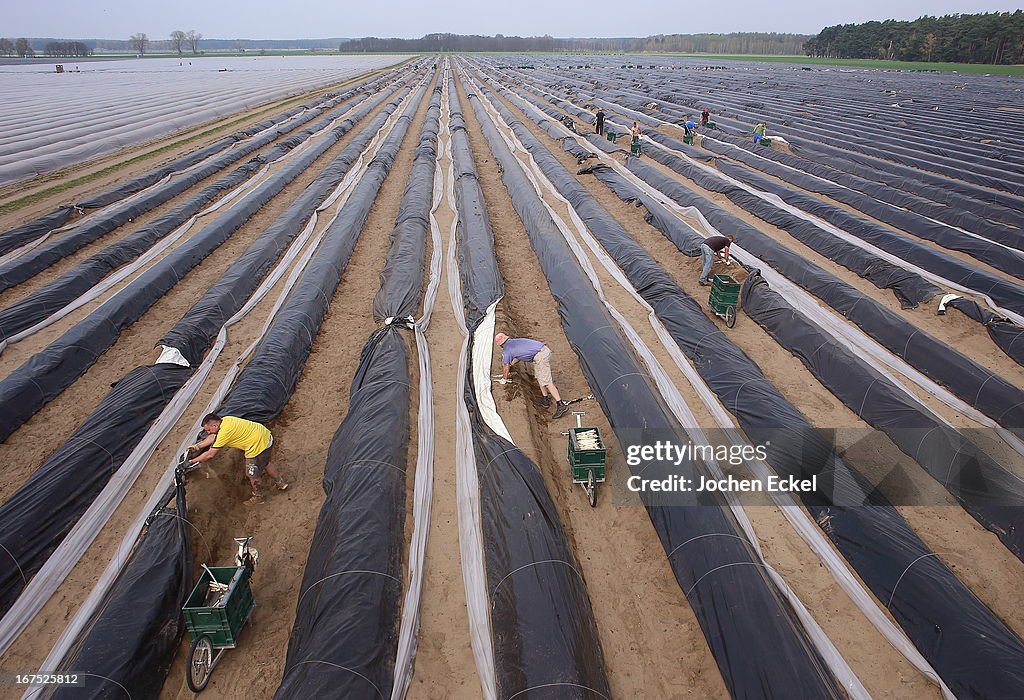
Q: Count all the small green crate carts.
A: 8